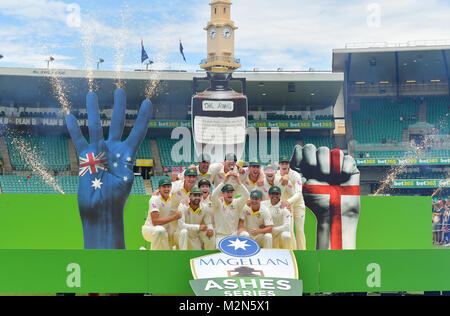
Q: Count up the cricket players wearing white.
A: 12